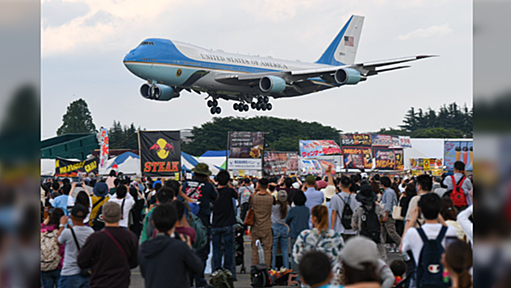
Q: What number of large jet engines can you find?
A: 4